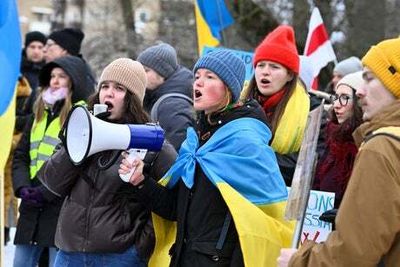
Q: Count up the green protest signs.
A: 0